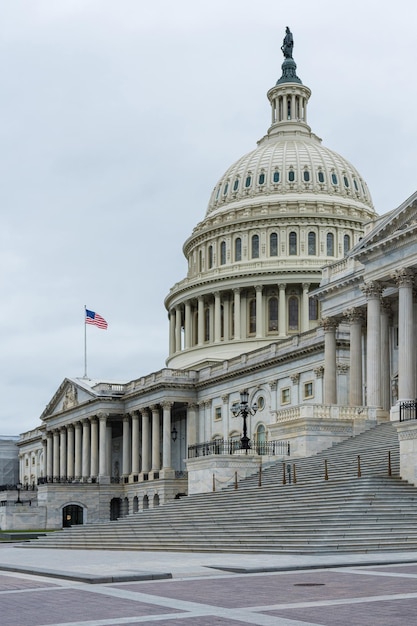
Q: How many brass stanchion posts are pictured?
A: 8